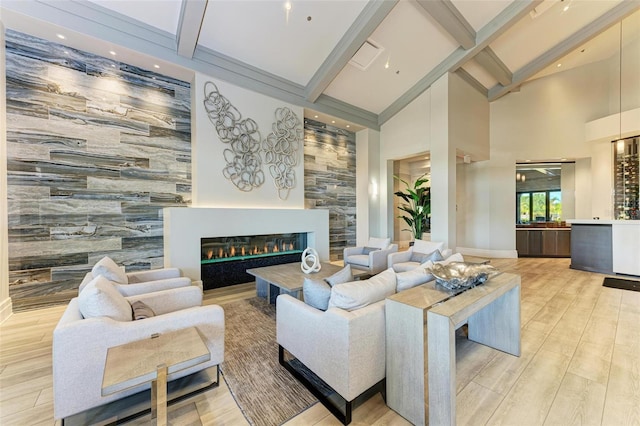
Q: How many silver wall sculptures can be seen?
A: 2